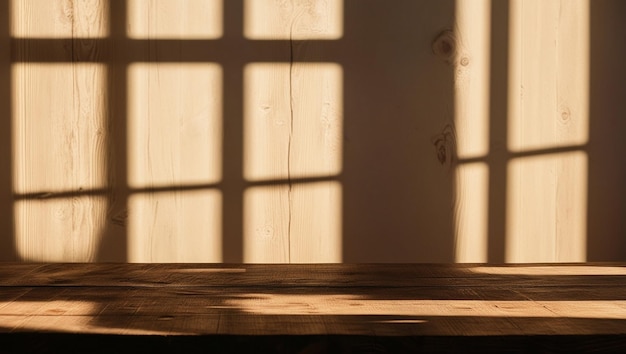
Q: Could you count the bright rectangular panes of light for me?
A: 13